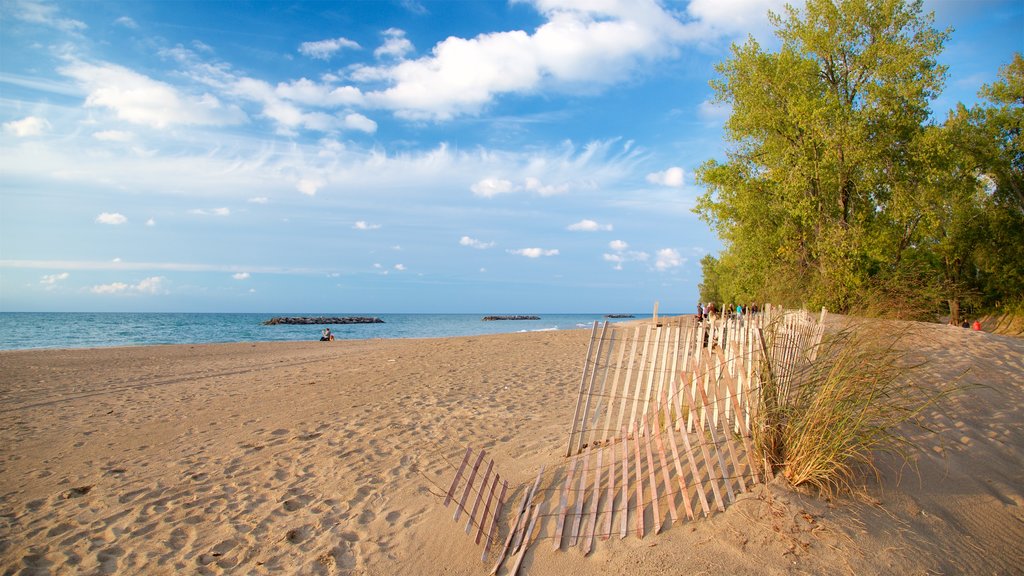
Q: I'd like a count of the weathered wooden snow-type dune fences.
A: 1